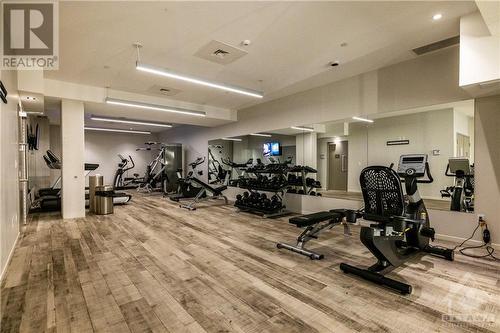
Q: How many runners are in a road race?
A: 0